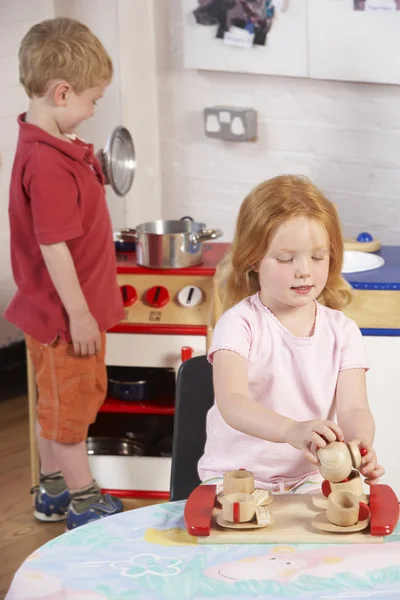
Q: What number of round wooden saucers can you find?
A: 4